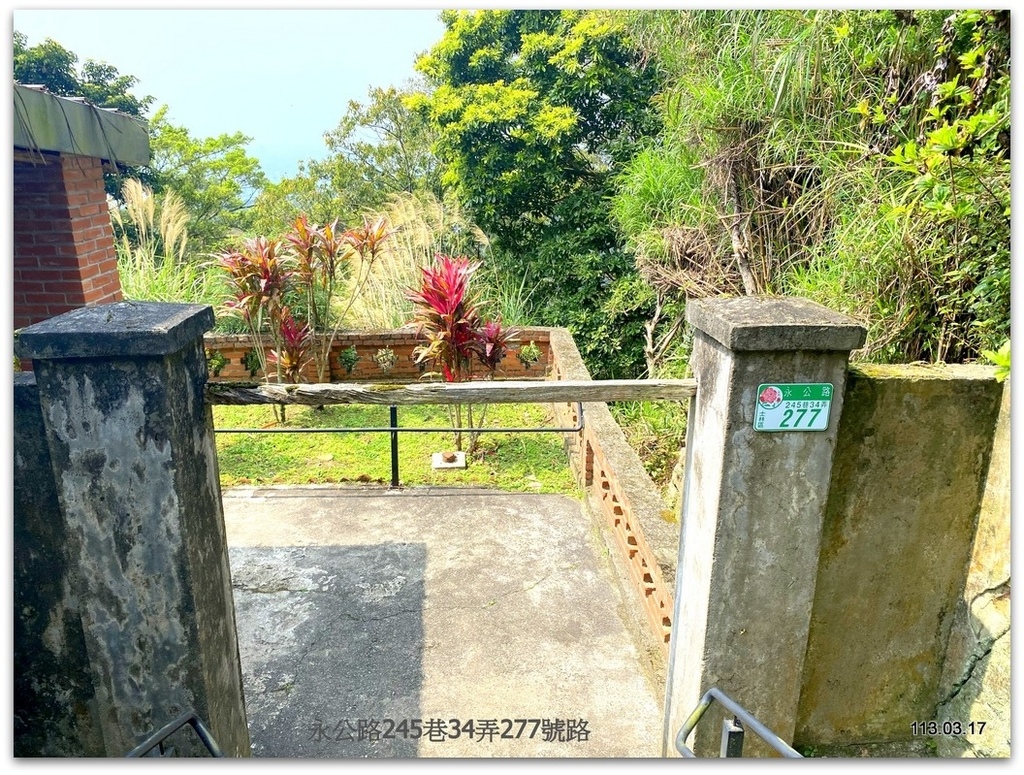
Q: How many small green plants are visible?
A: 5